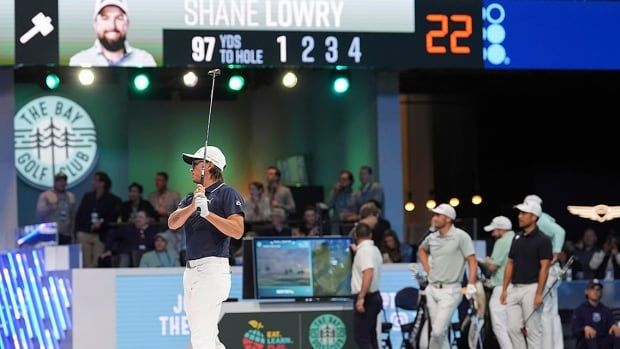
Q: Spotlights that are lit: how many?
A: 7